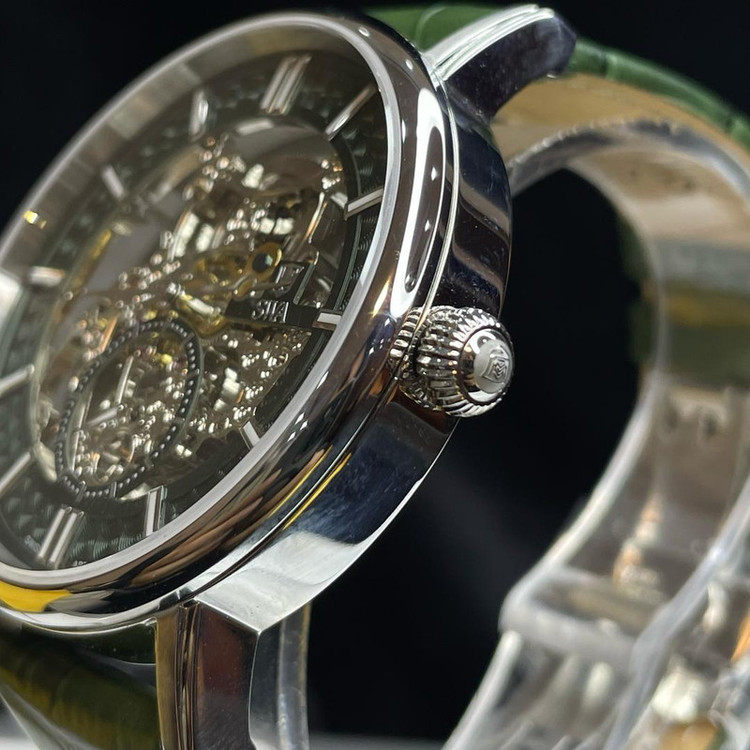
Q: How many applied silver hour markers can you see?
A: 12